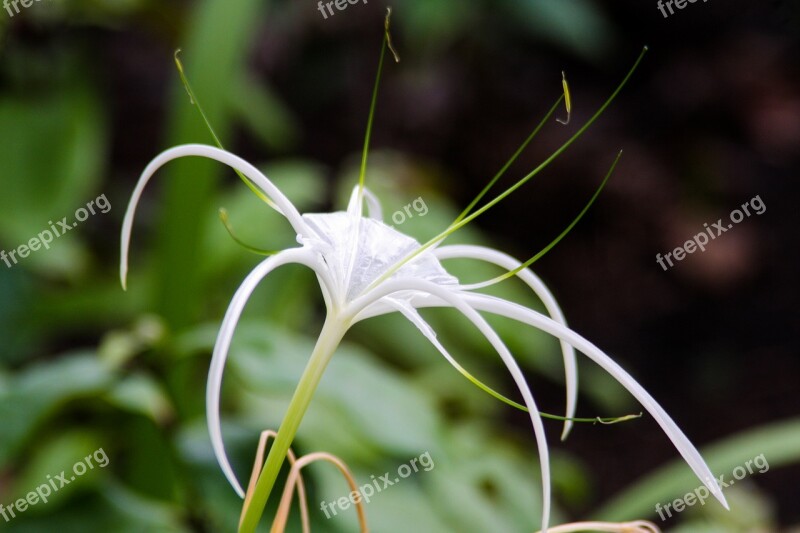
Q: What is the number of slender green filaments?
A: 7